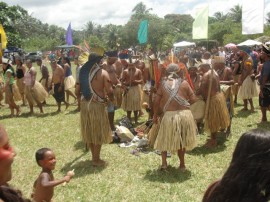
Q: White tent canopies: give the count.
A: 2